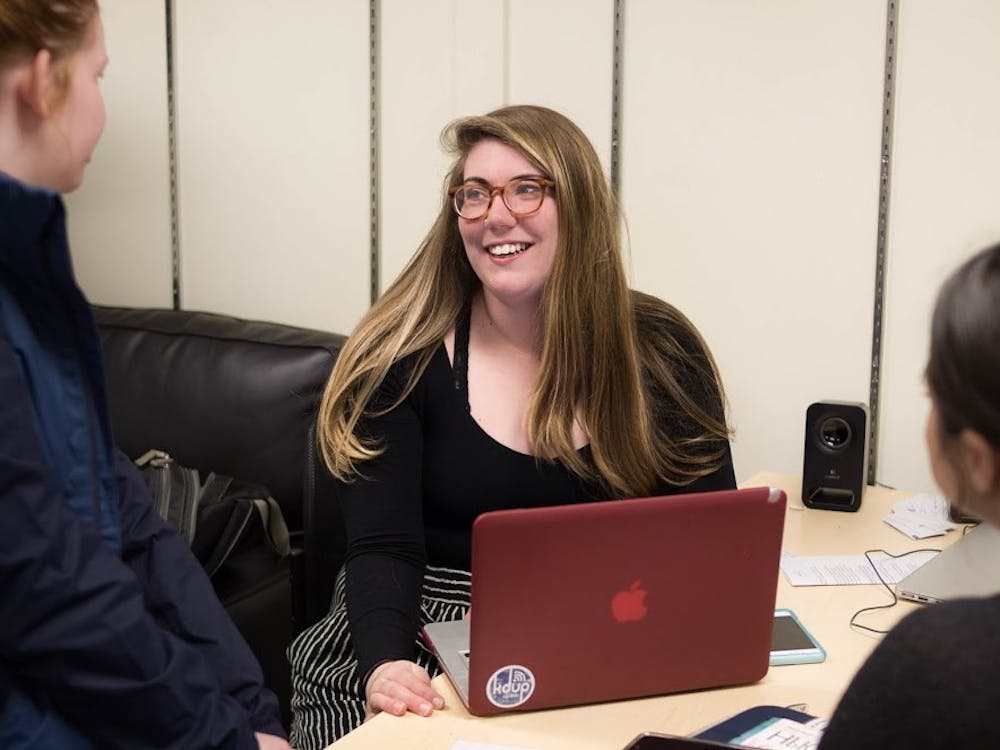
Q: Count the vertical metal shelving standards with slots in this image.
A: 4